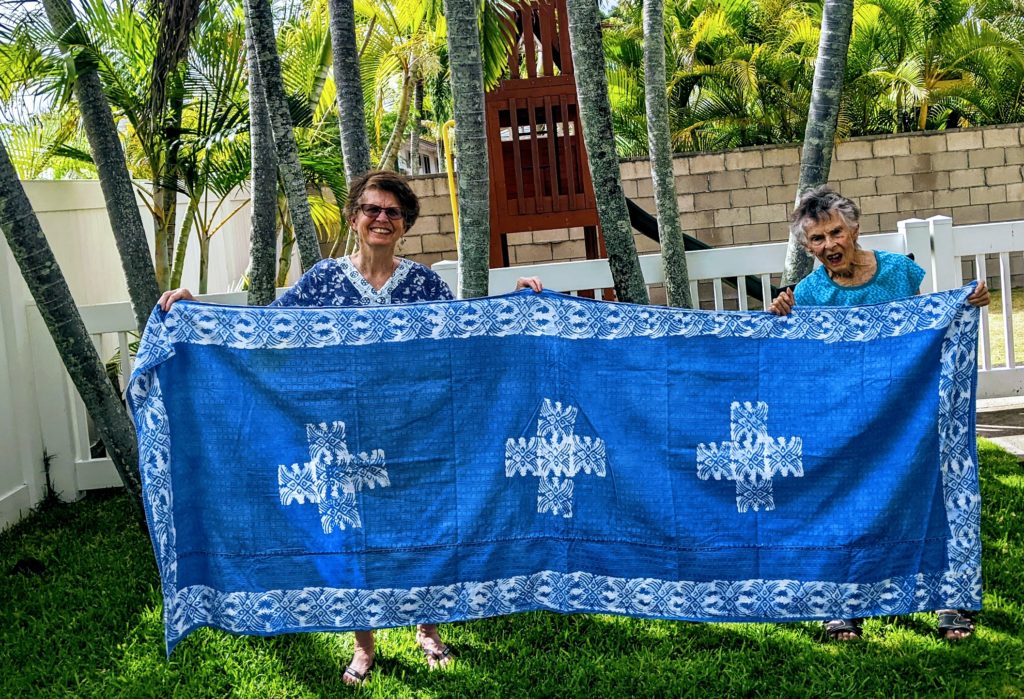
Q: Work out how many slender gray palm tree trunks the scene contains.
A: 9